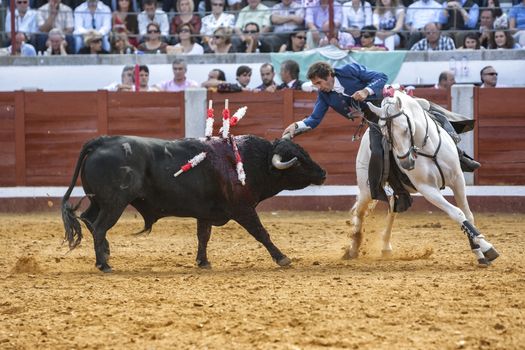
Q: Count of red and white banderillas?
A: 5